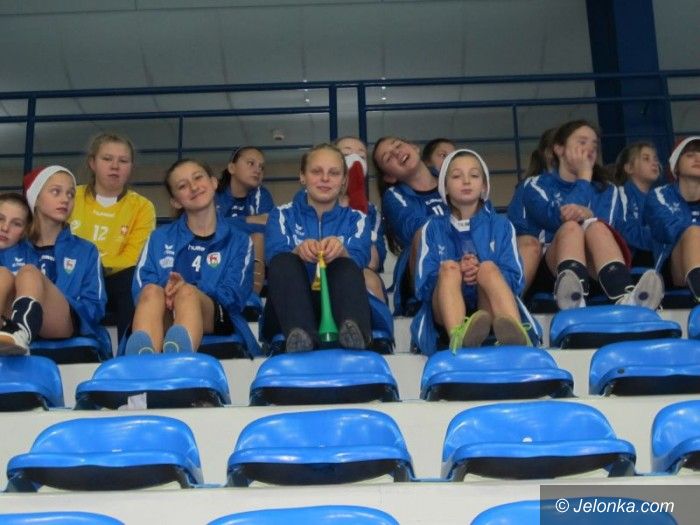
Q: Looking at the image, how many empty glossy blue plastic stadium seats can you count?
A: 14